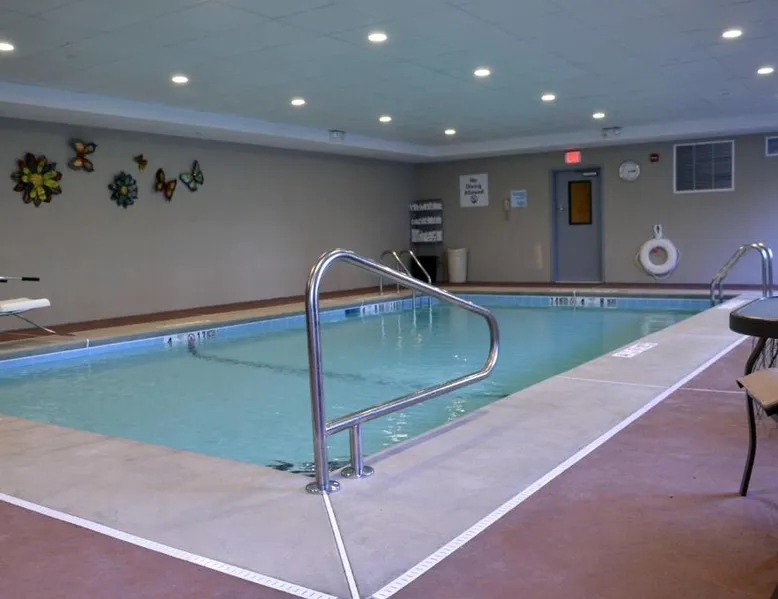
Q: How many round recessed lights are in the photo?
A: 11